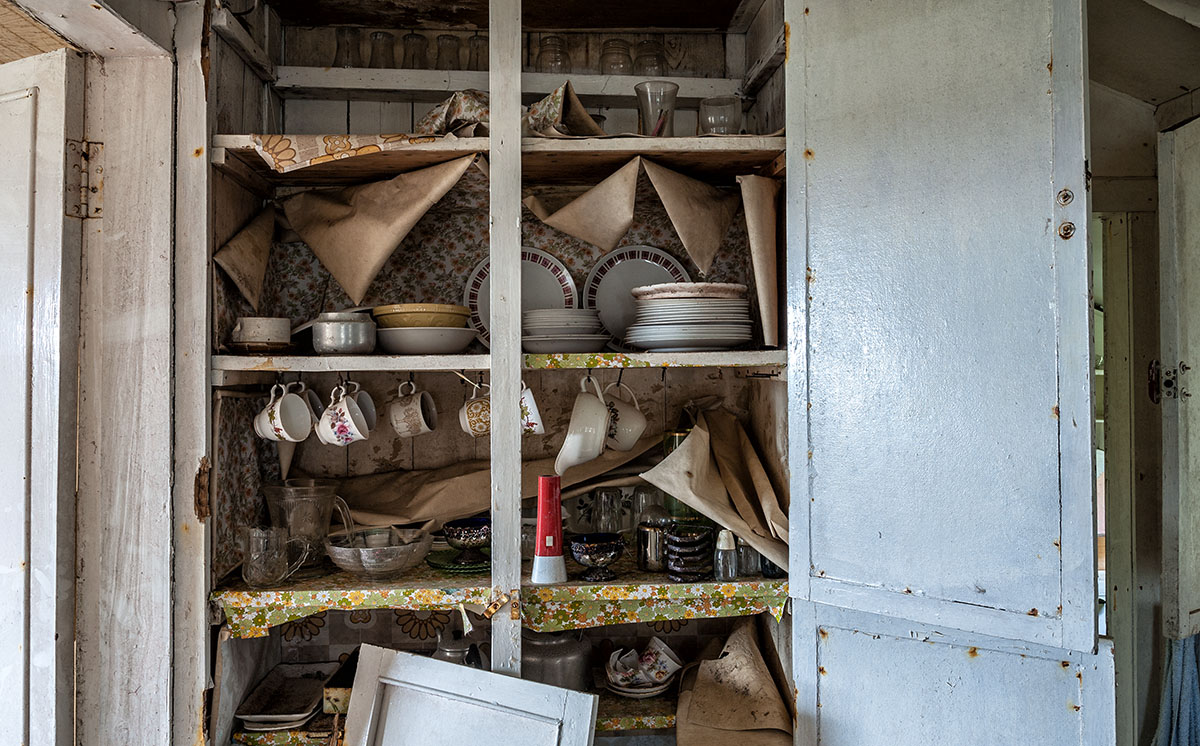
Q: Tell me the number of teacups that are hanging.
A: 7